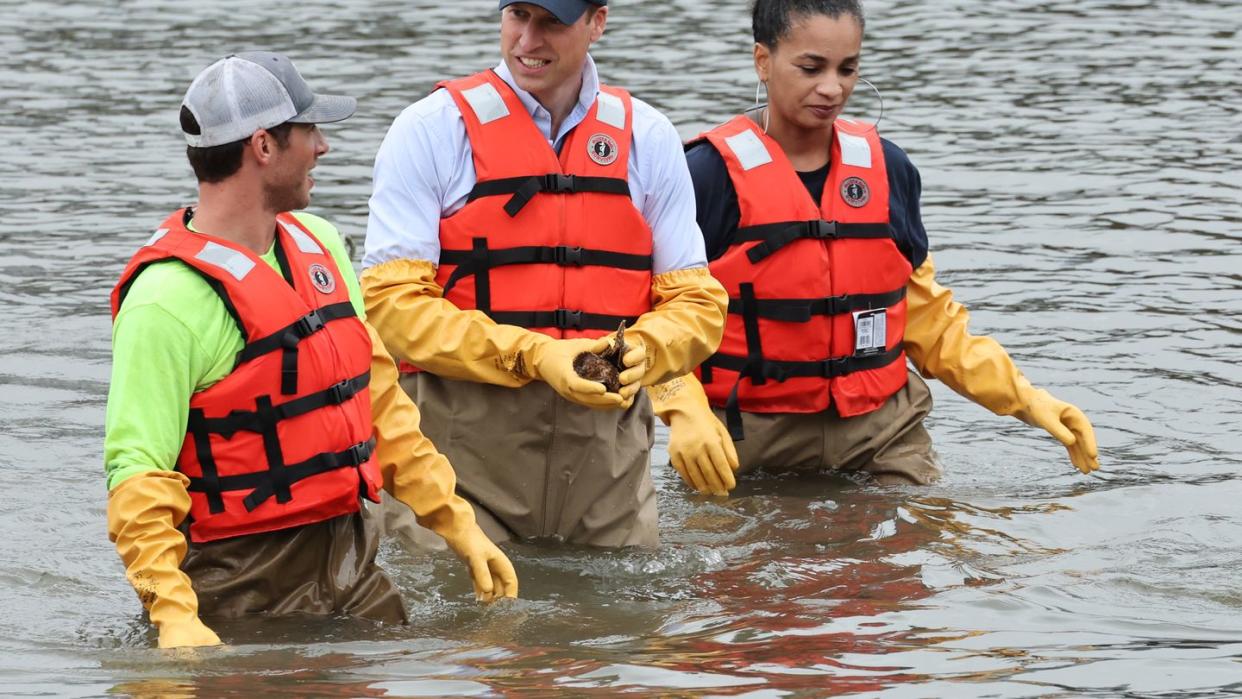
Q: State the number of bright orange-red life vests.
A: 3